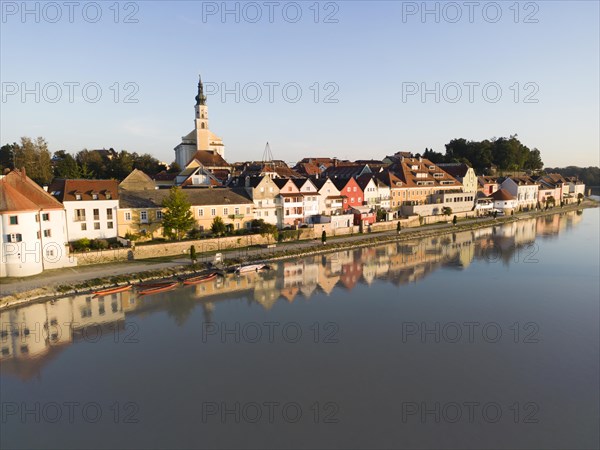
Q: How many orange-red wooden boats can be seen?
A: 3